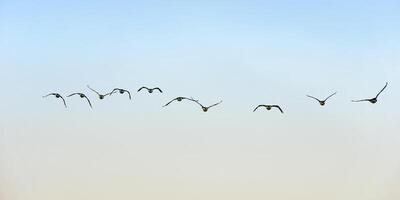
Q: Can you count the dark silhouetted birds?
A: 10